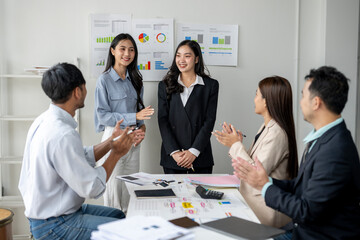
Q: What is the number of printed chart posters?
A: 3